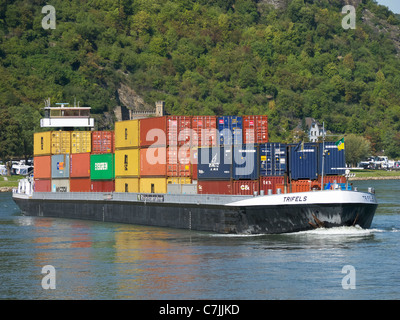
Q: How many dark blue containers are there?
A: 5